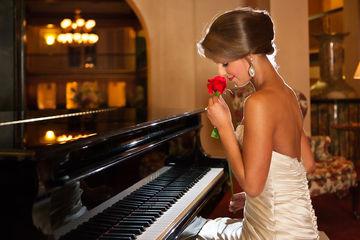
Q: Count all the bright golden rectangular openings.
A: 3